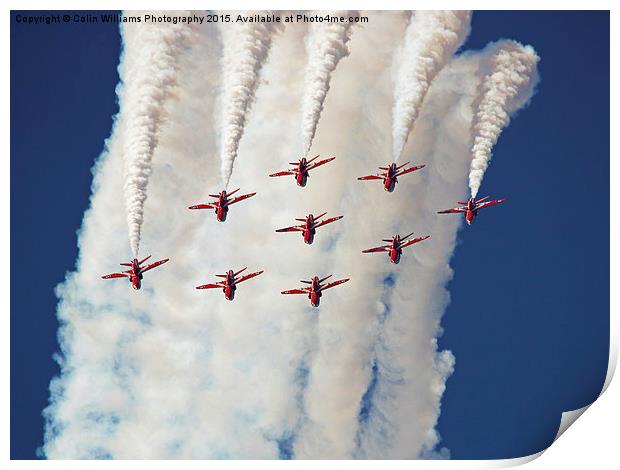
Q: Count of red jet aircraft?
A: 9